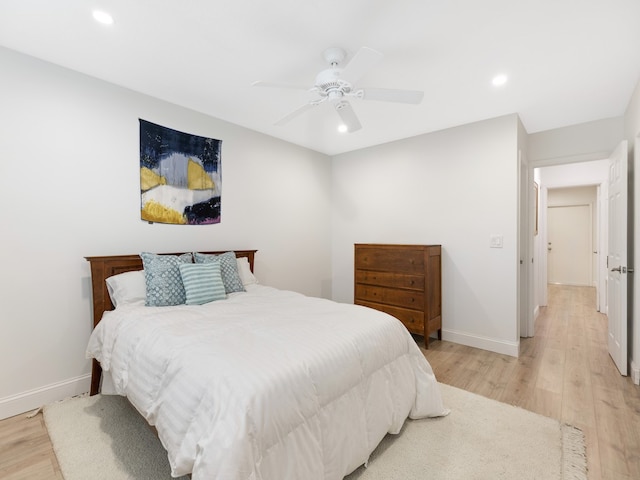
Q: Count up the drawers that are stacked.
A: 4